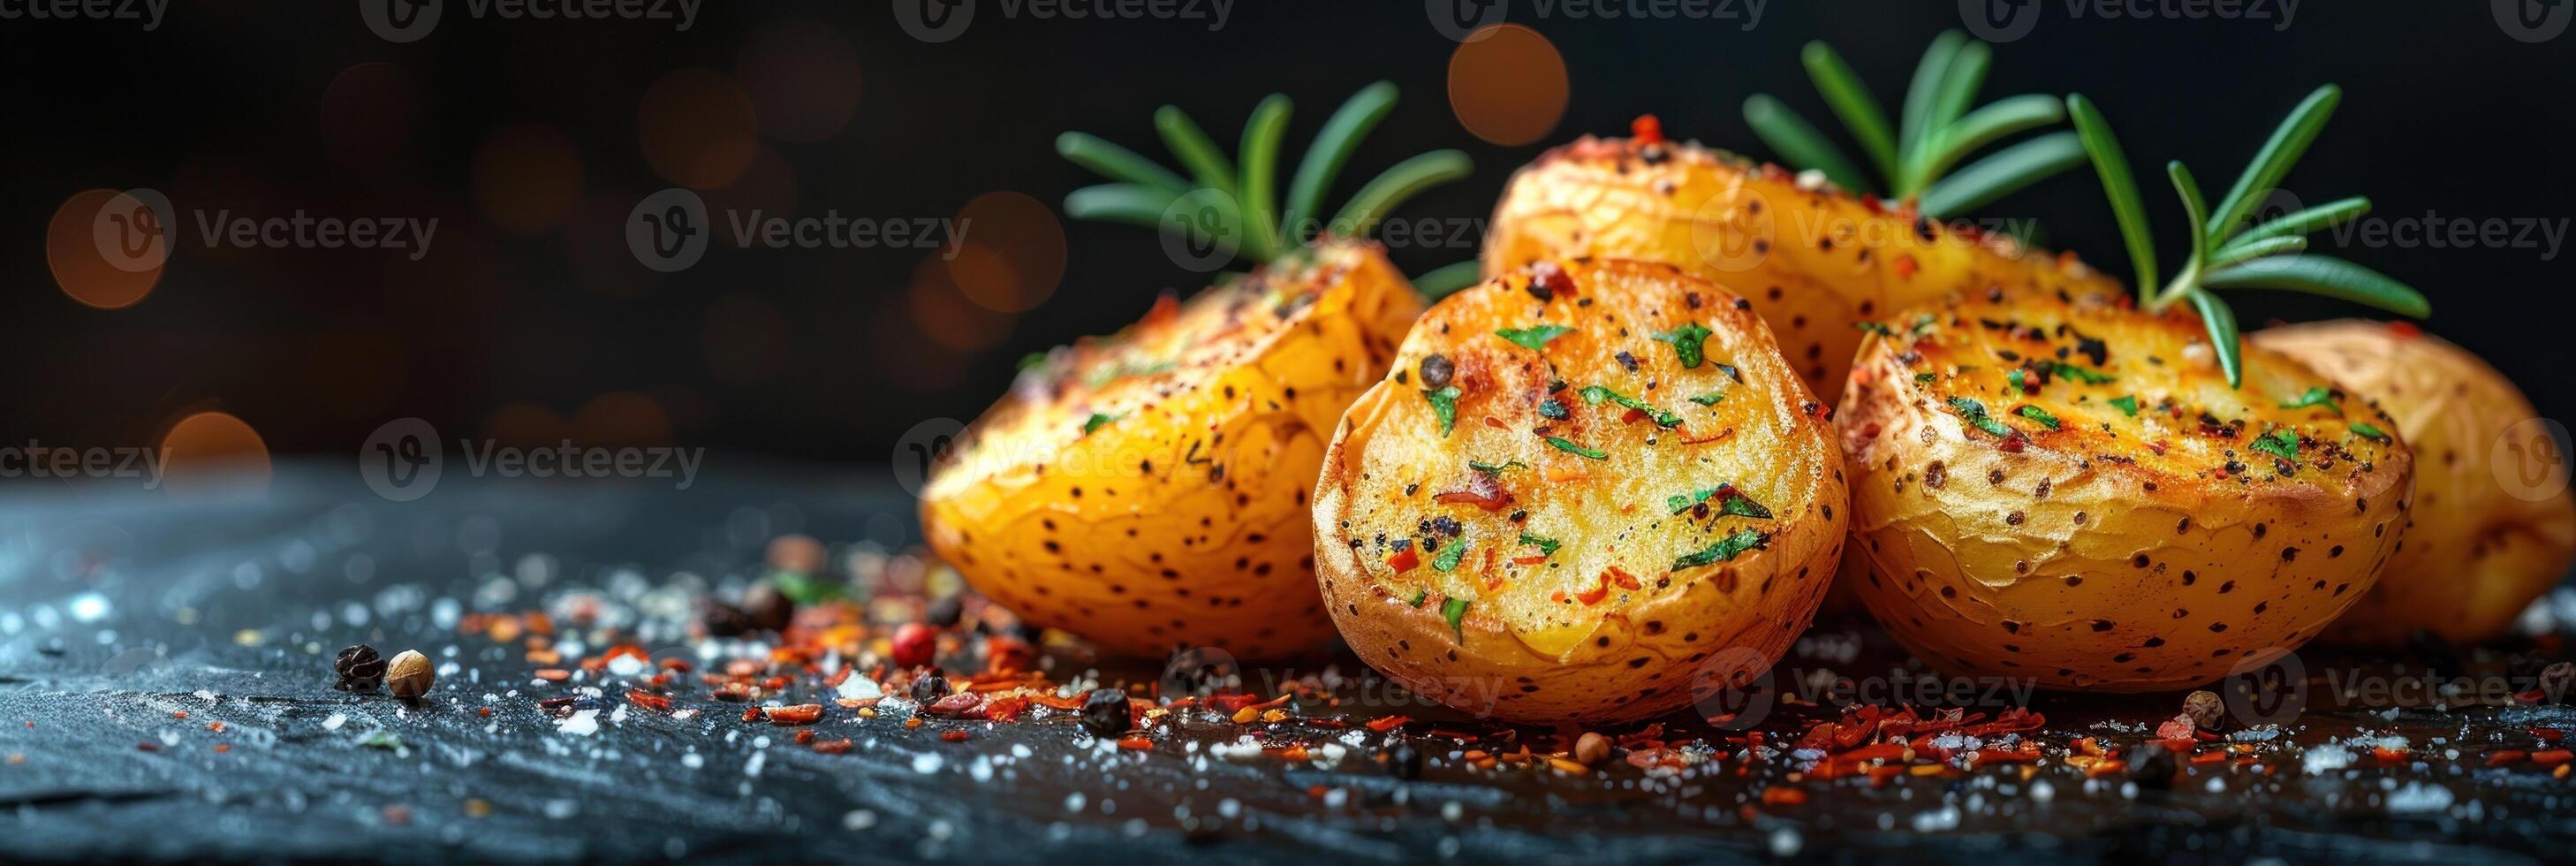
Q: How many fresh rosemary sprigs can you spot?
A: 3